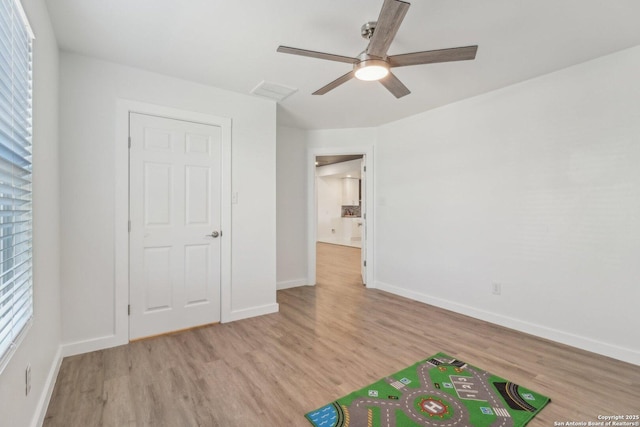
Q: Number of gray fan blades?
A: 5